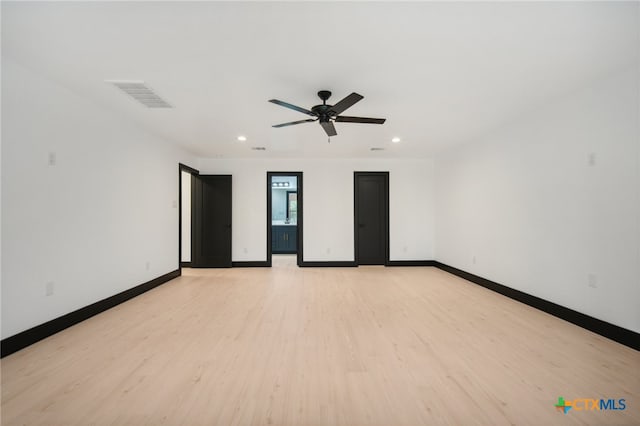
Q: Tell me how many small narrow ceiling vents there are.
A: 2